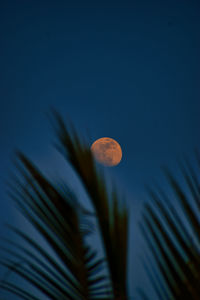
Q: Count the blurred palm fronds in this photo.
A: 3